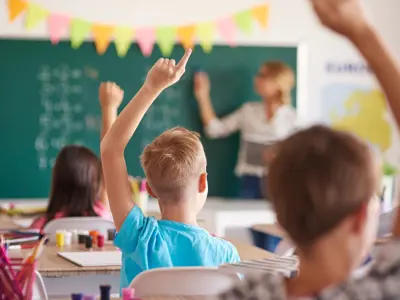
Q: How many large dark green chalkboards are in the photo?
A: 1